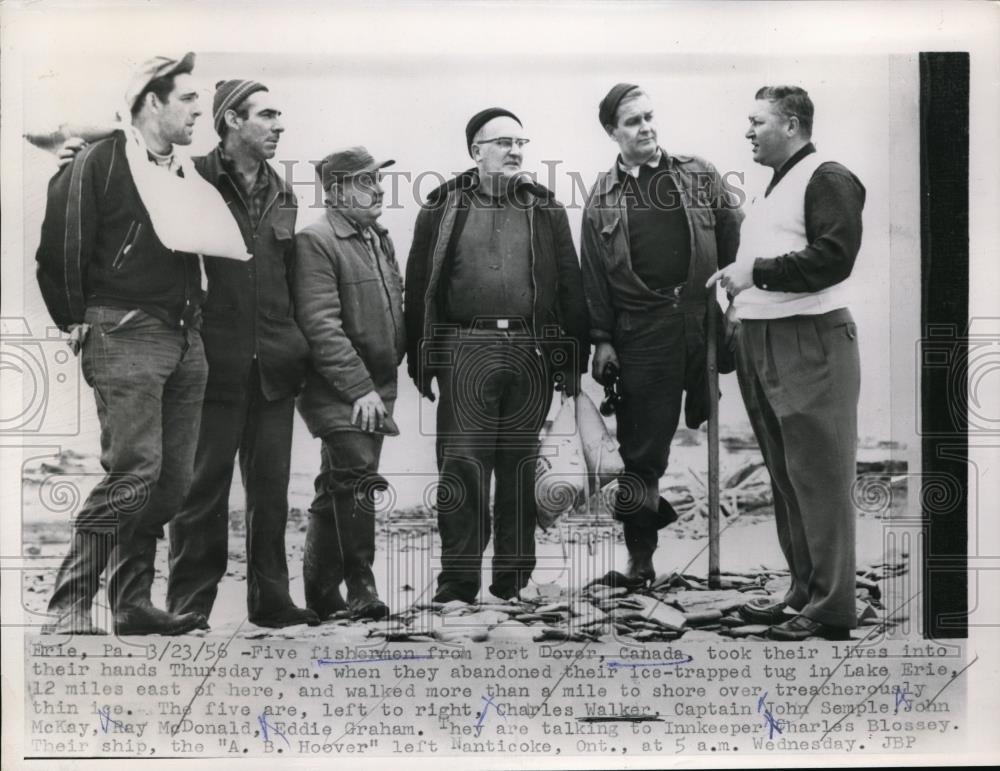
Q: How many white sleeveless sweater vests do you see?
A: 1